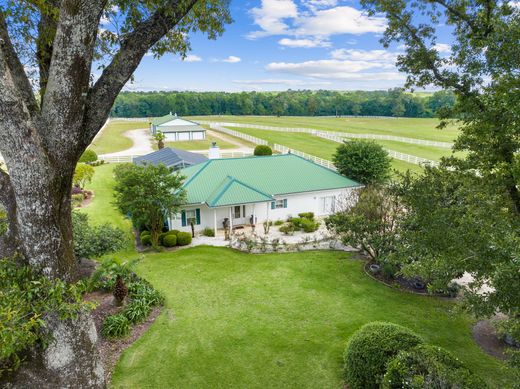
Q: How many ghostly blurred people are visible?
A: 0